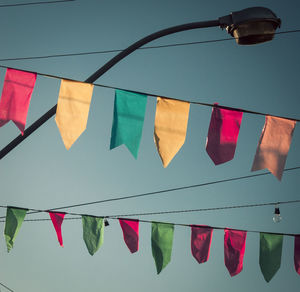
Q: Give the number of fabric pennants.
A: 15